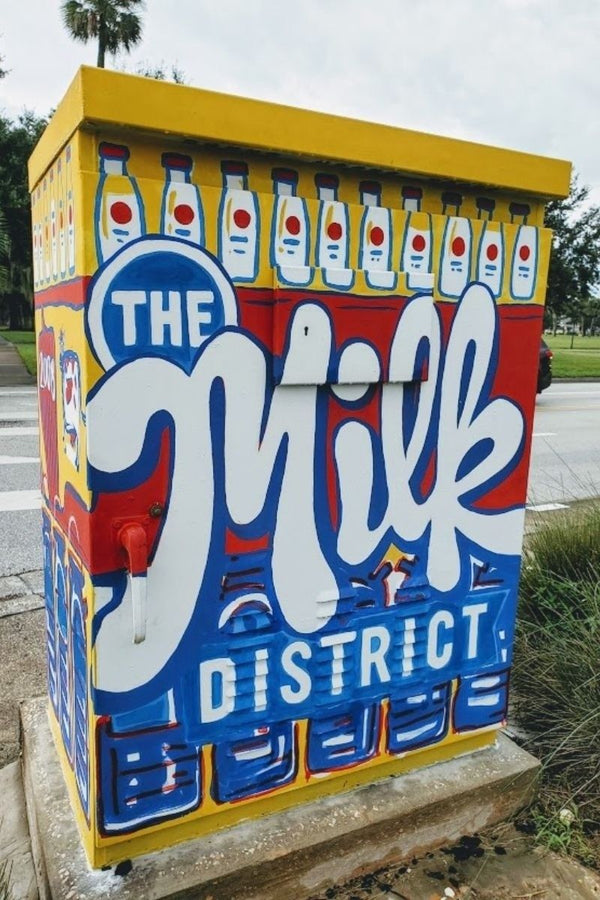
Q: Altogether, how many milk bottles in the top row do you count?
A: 10